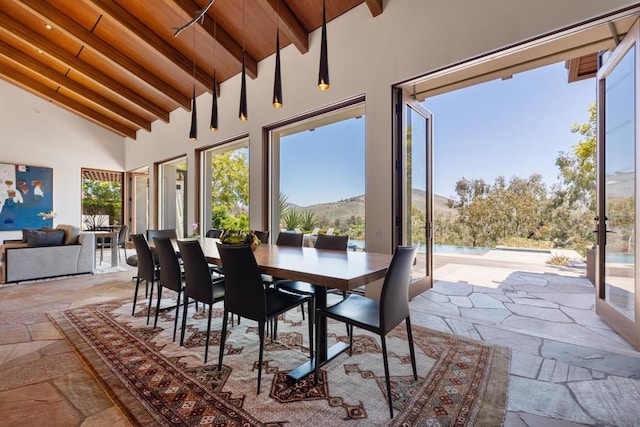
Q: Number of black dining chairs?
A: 10